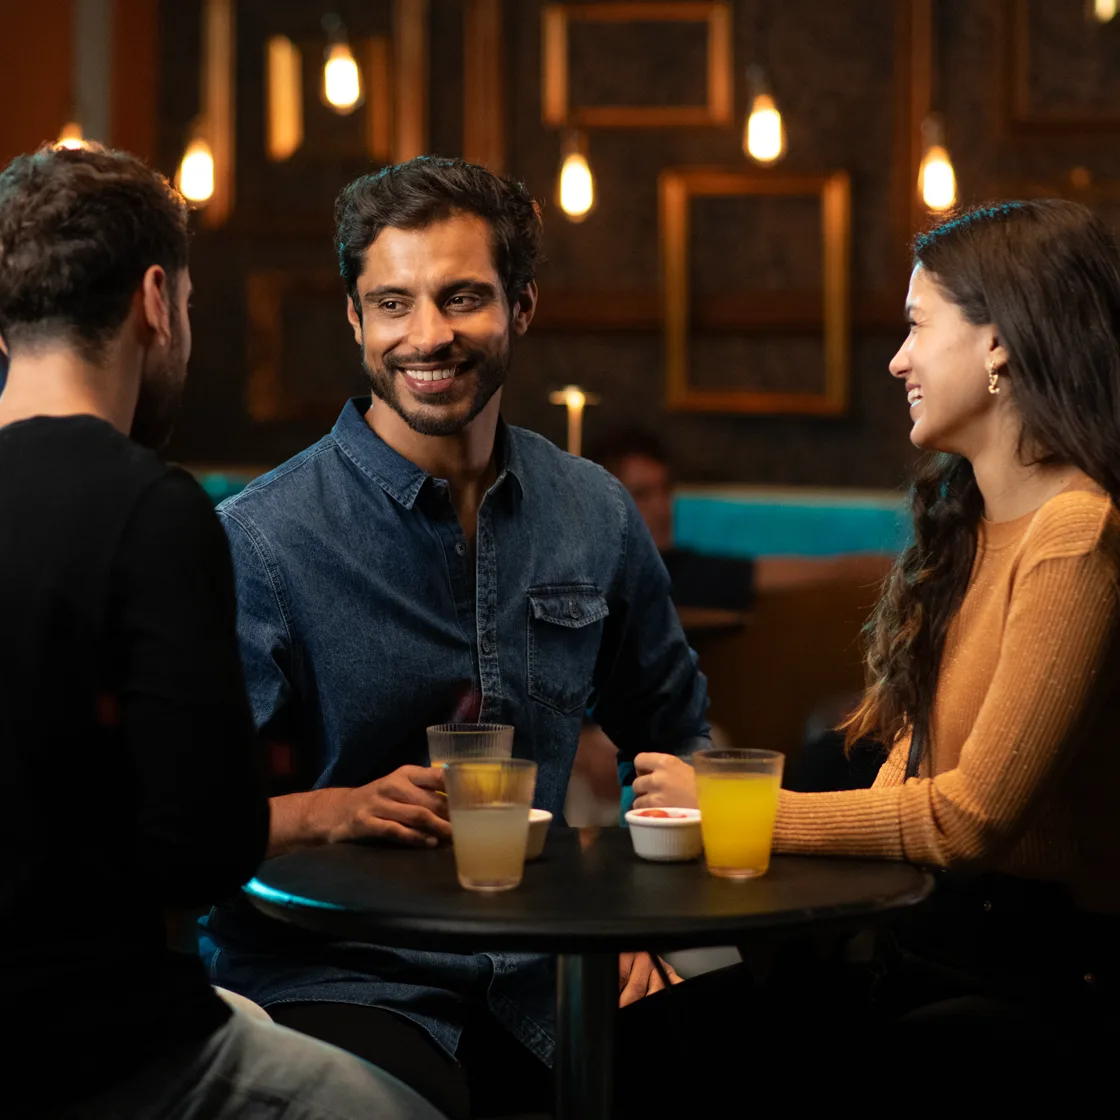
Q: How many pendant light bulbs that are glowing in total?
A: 7